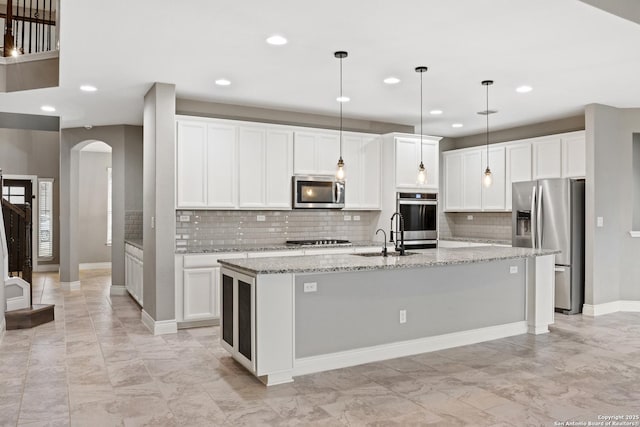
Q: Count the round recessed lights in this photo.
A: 9